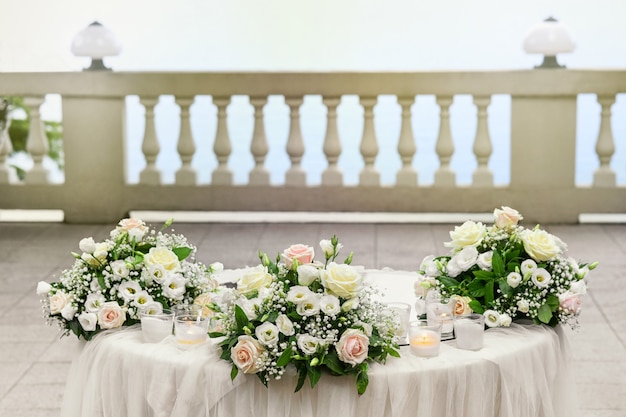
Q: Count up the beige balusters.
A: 13